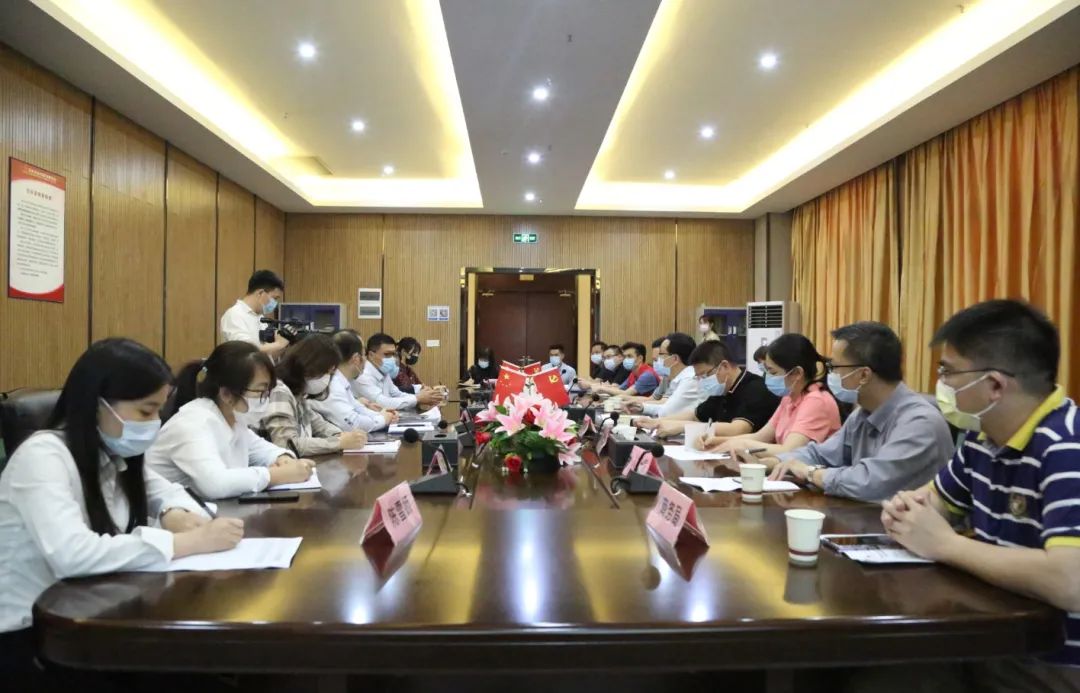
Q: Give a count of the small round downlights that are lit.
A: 9